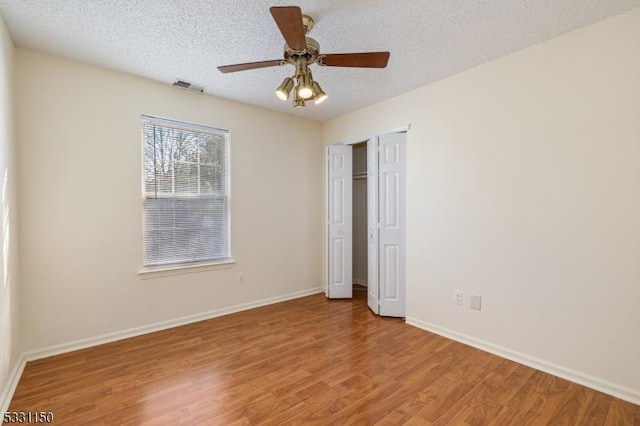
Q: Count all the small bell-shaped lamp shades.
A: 4